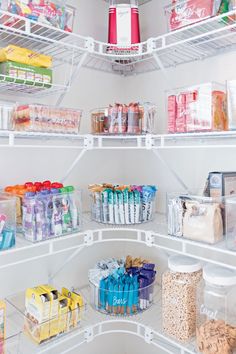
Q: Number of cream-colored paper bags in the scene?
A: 1